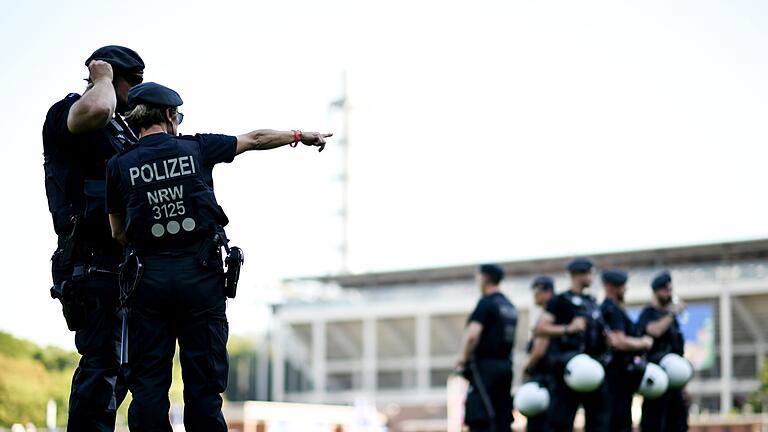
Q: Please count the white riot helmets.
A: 4